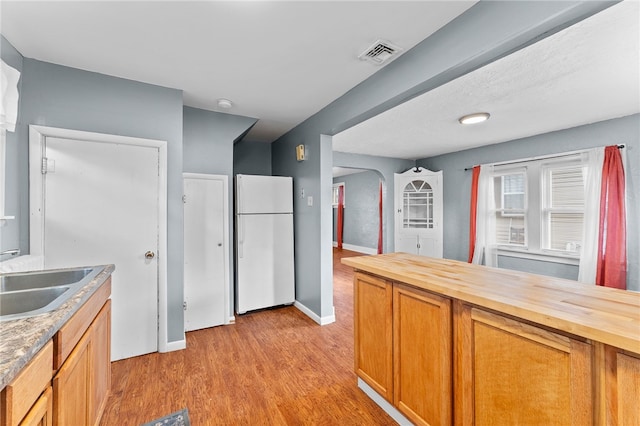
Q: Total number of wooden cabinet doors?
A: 7